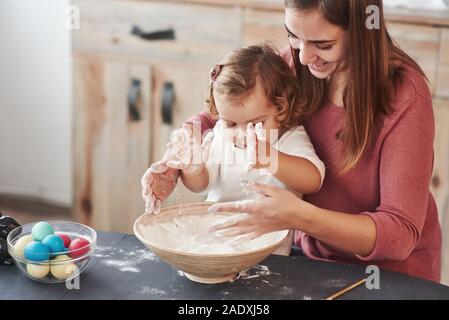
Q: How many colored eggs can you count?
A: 8